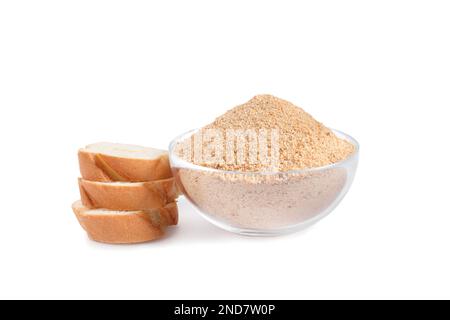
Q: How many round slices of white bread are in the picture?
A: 3